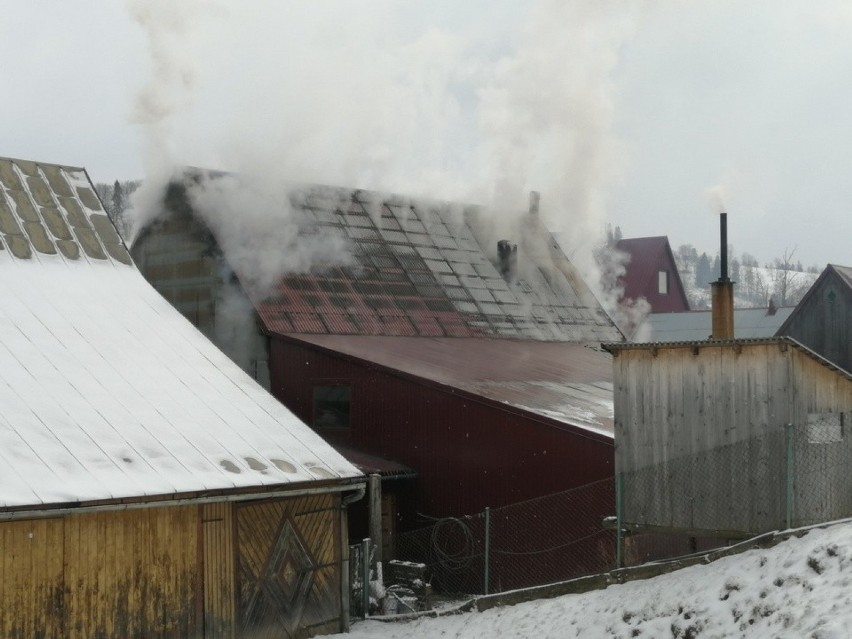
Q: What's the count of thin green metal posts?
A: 4